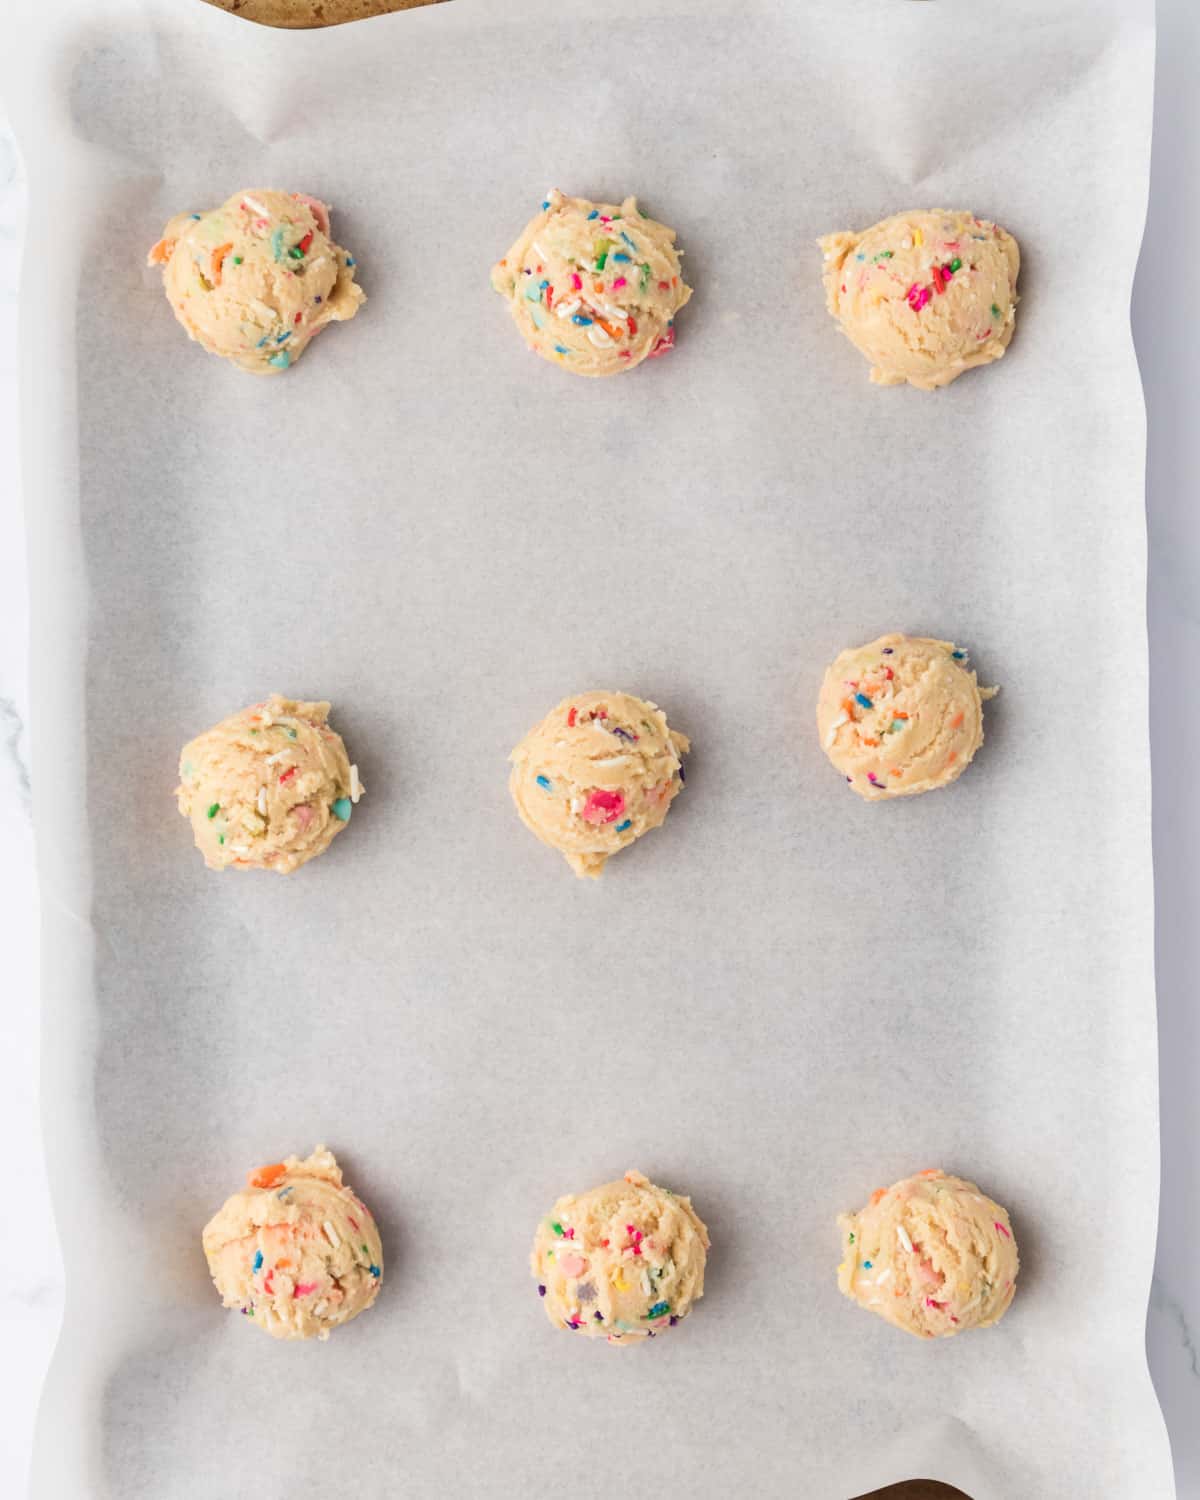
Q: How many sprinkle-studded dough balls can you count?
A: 9